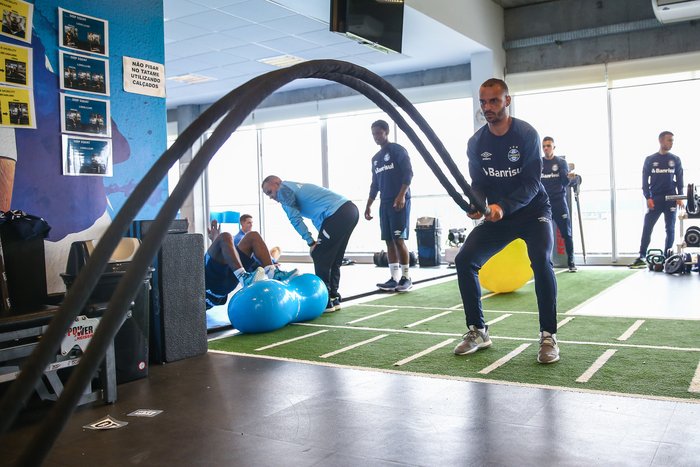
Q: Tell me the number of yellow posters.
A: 3